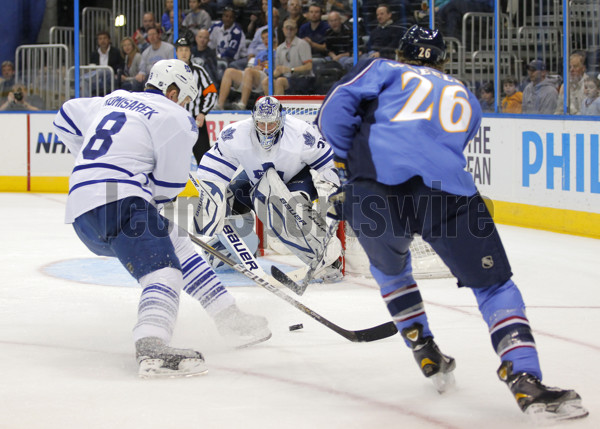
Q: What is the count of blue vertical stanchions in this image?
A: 7